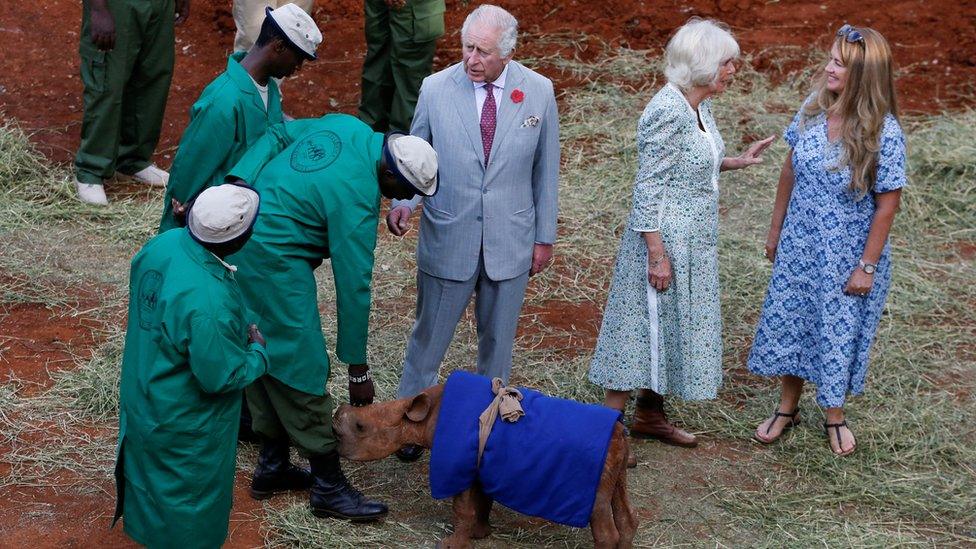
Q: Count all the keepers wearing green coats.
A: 3